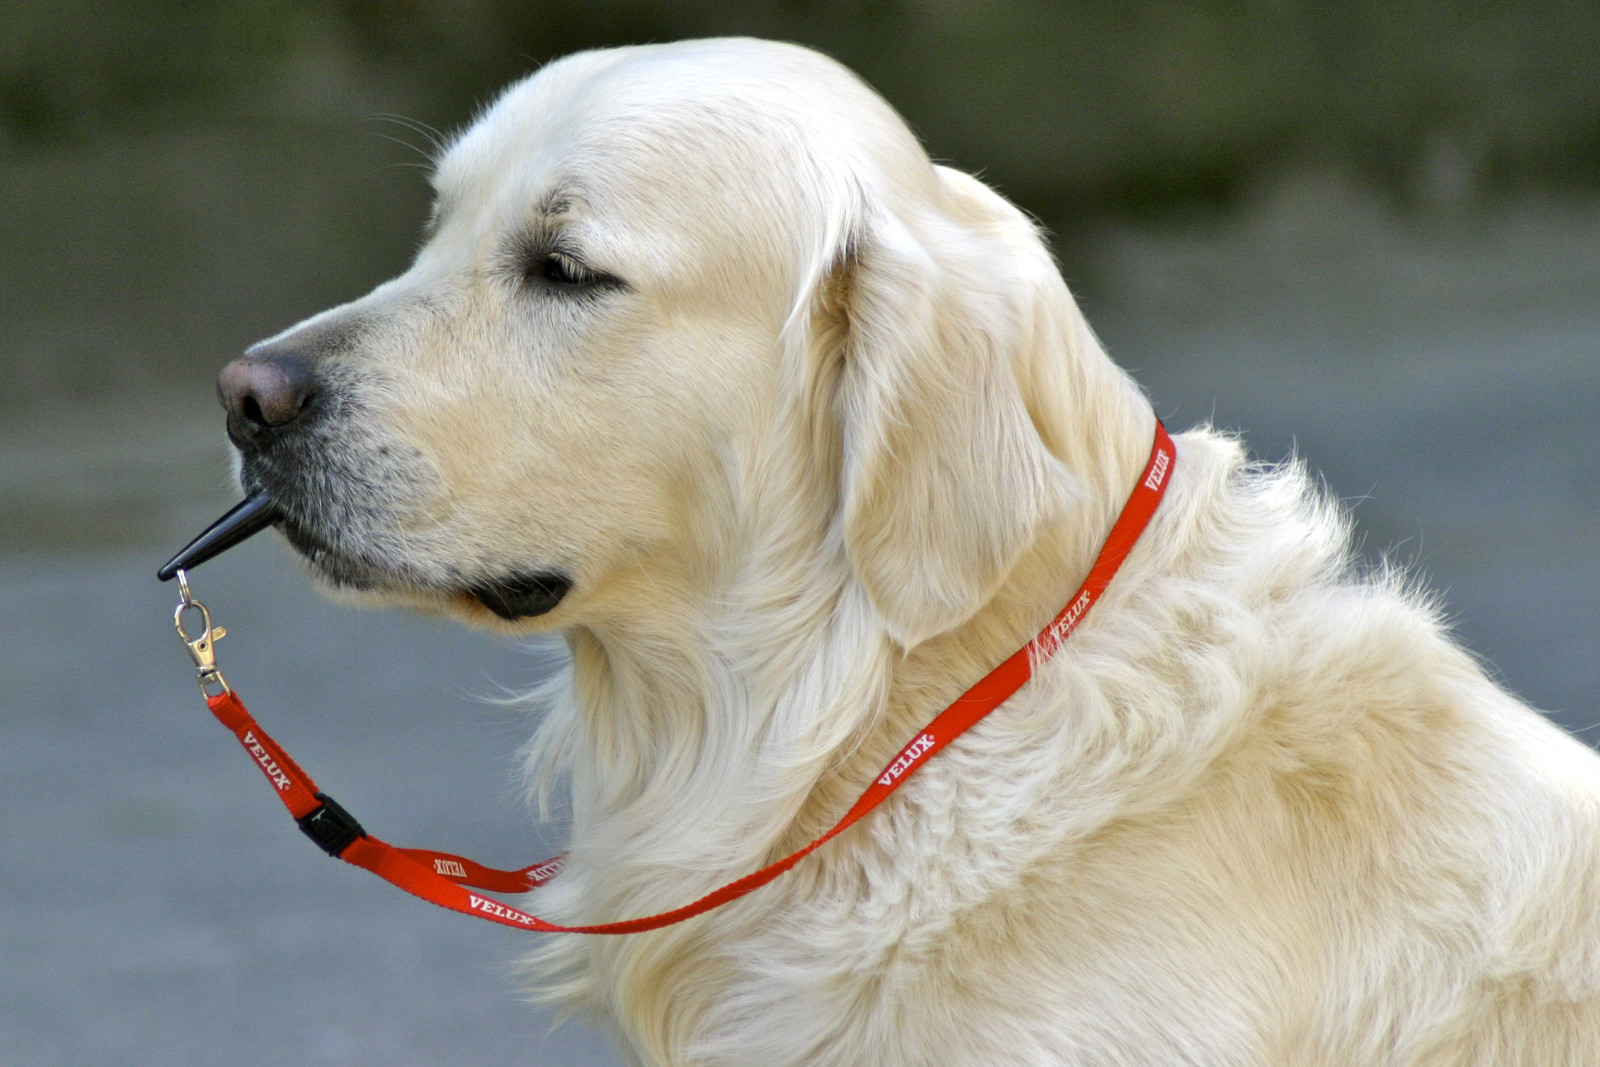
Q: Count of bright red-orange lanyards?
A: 1